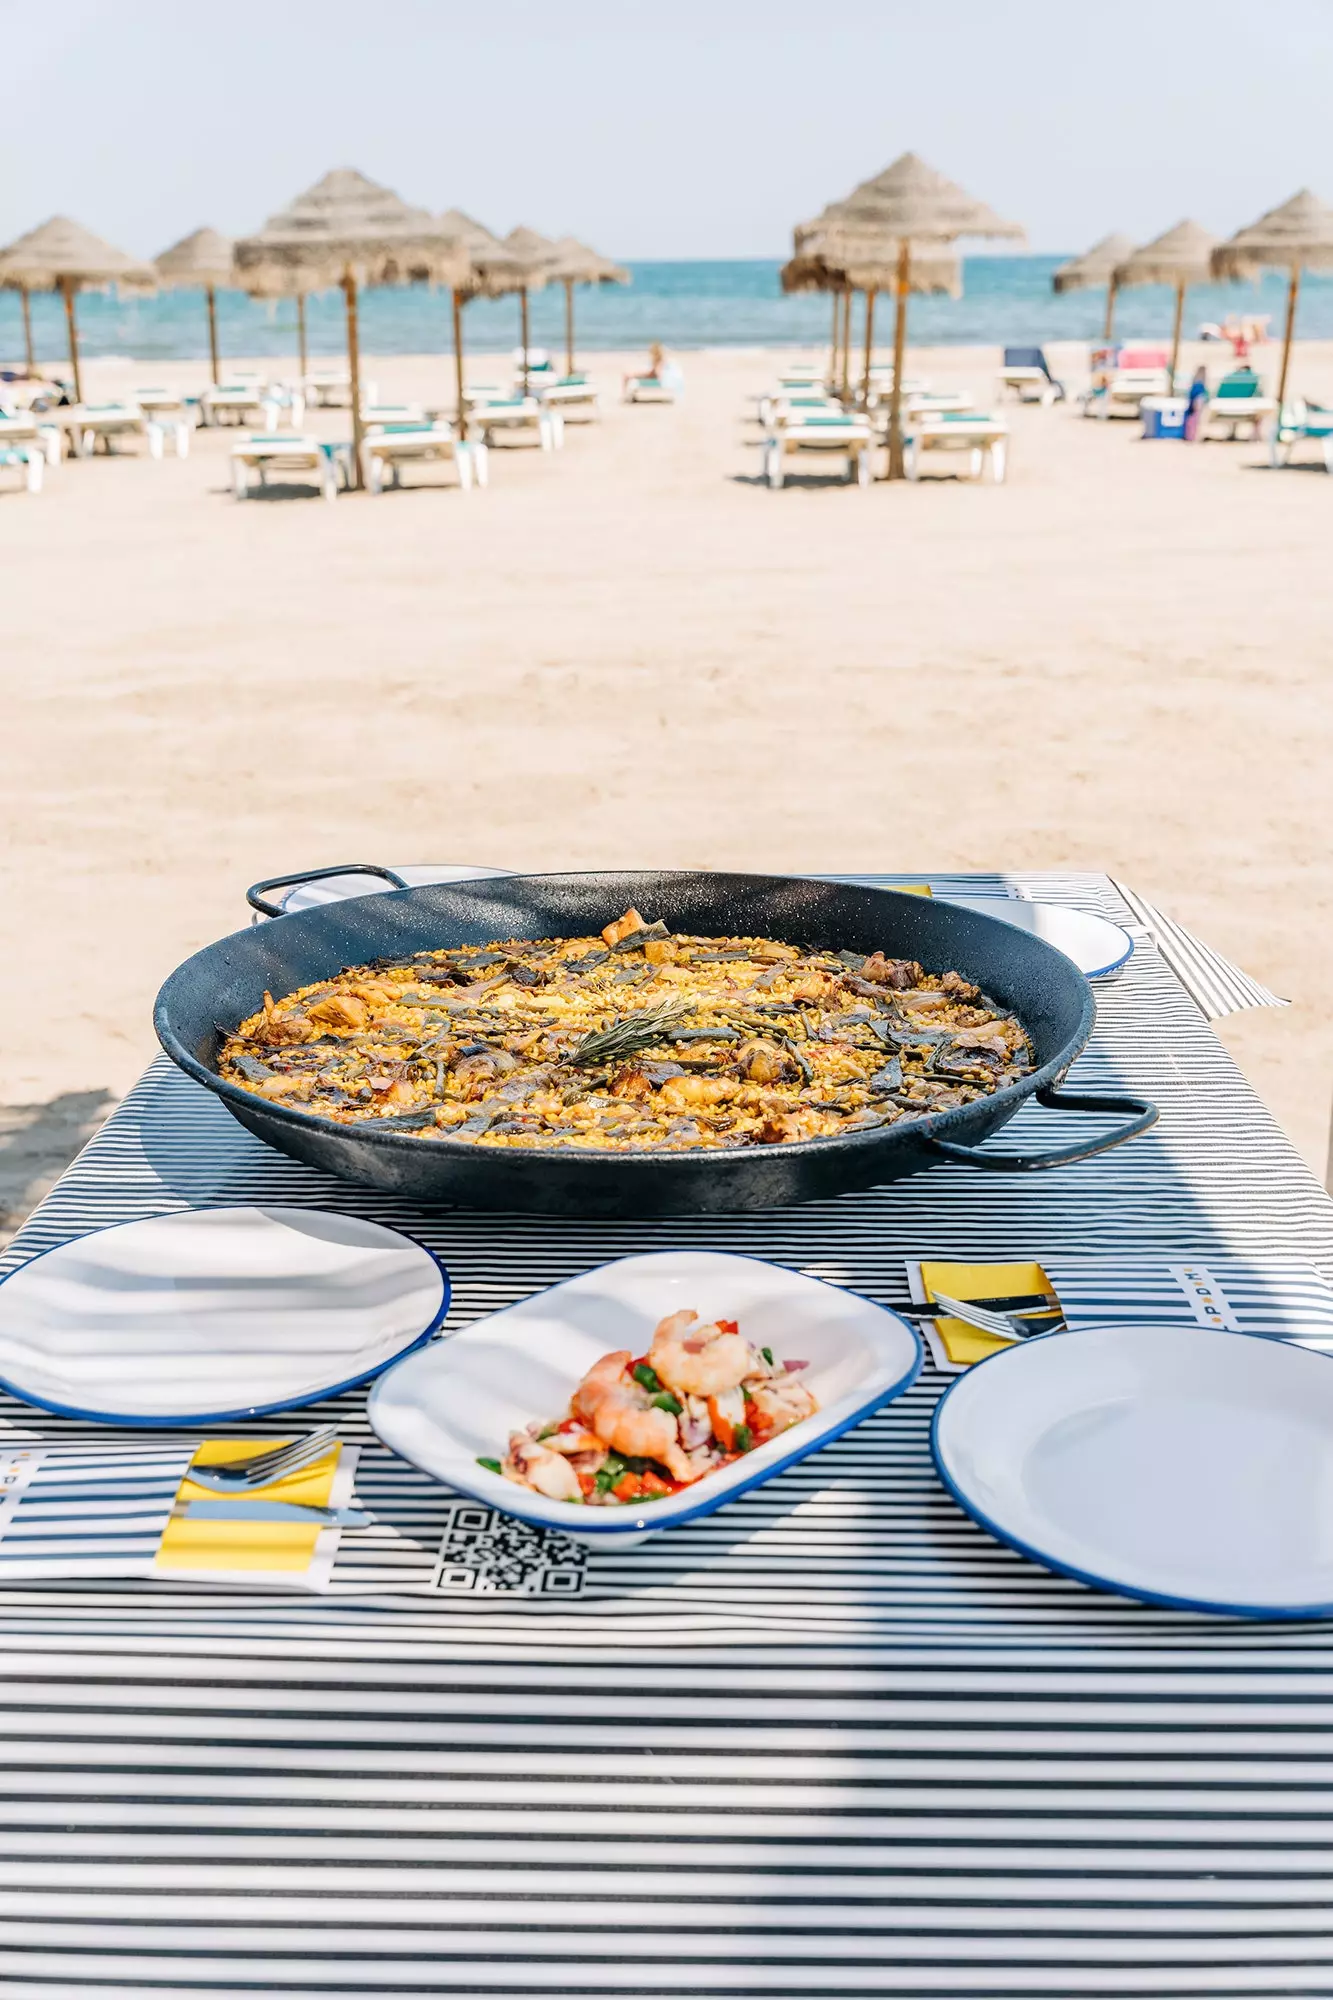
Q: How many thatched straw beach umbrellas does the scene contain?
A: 15